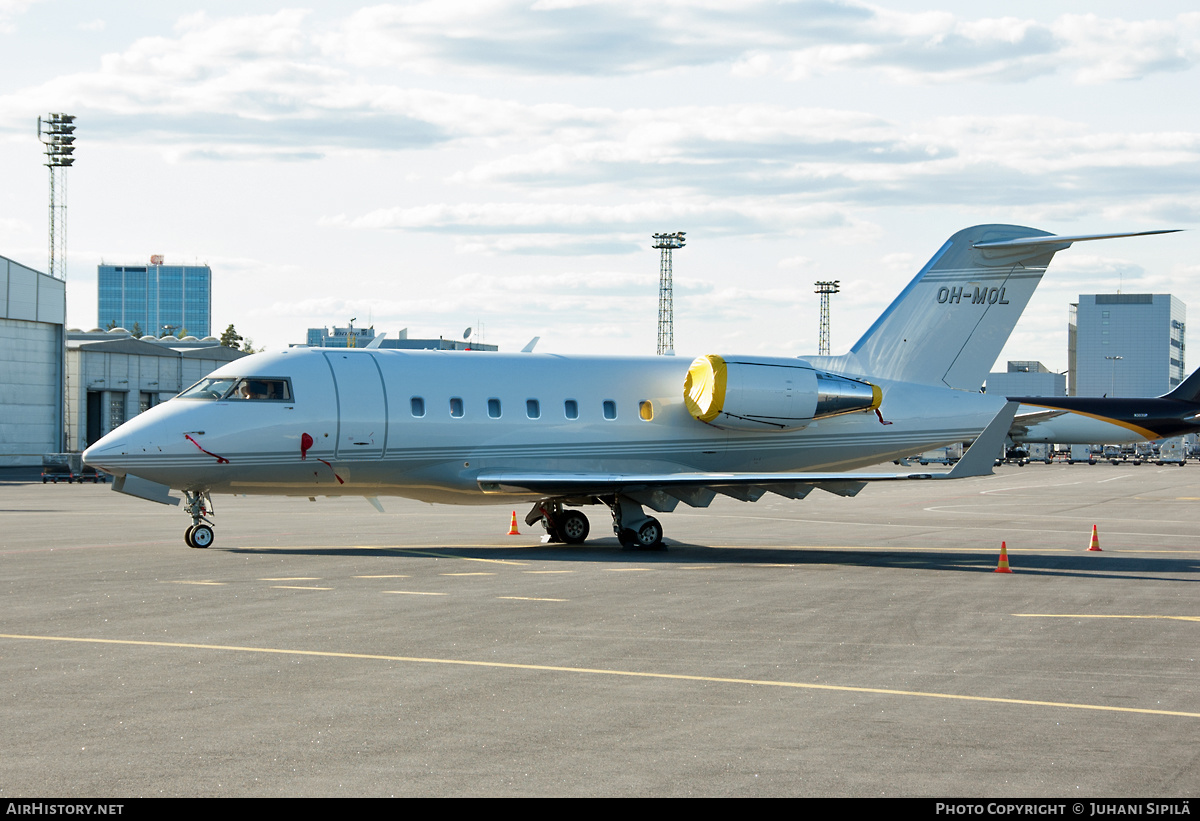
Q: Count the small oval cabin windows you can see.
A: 7